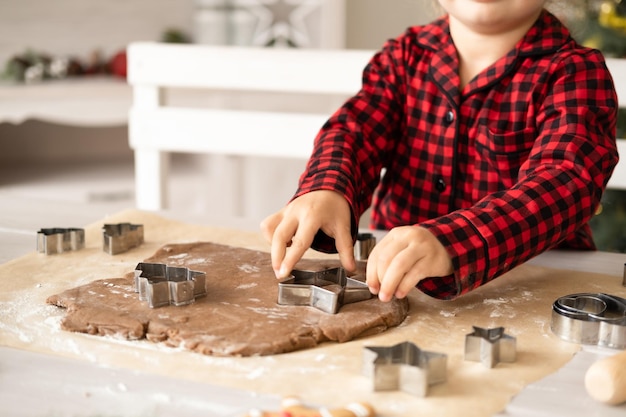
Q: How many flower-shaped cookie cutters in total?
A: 0